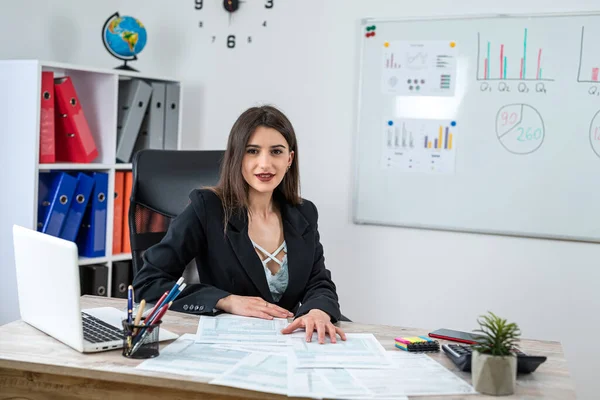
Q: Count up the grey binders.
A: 3